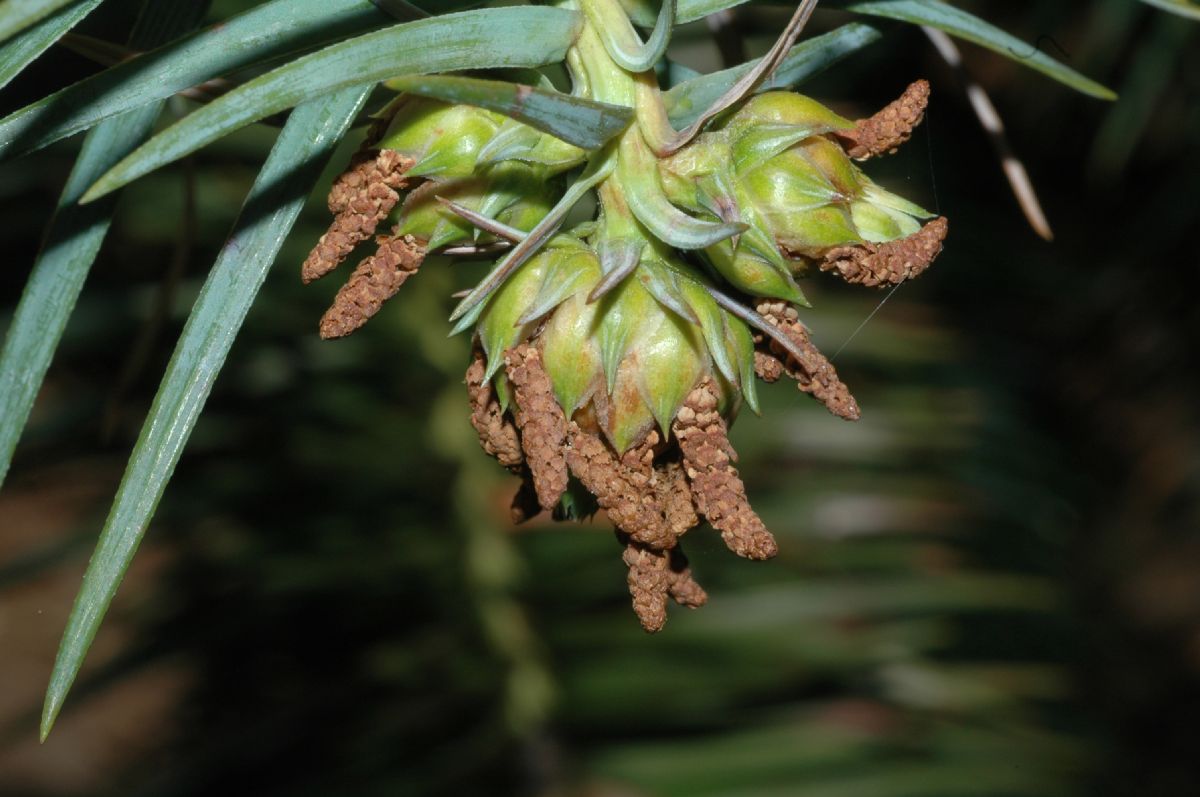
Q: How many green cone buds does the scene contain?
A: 3